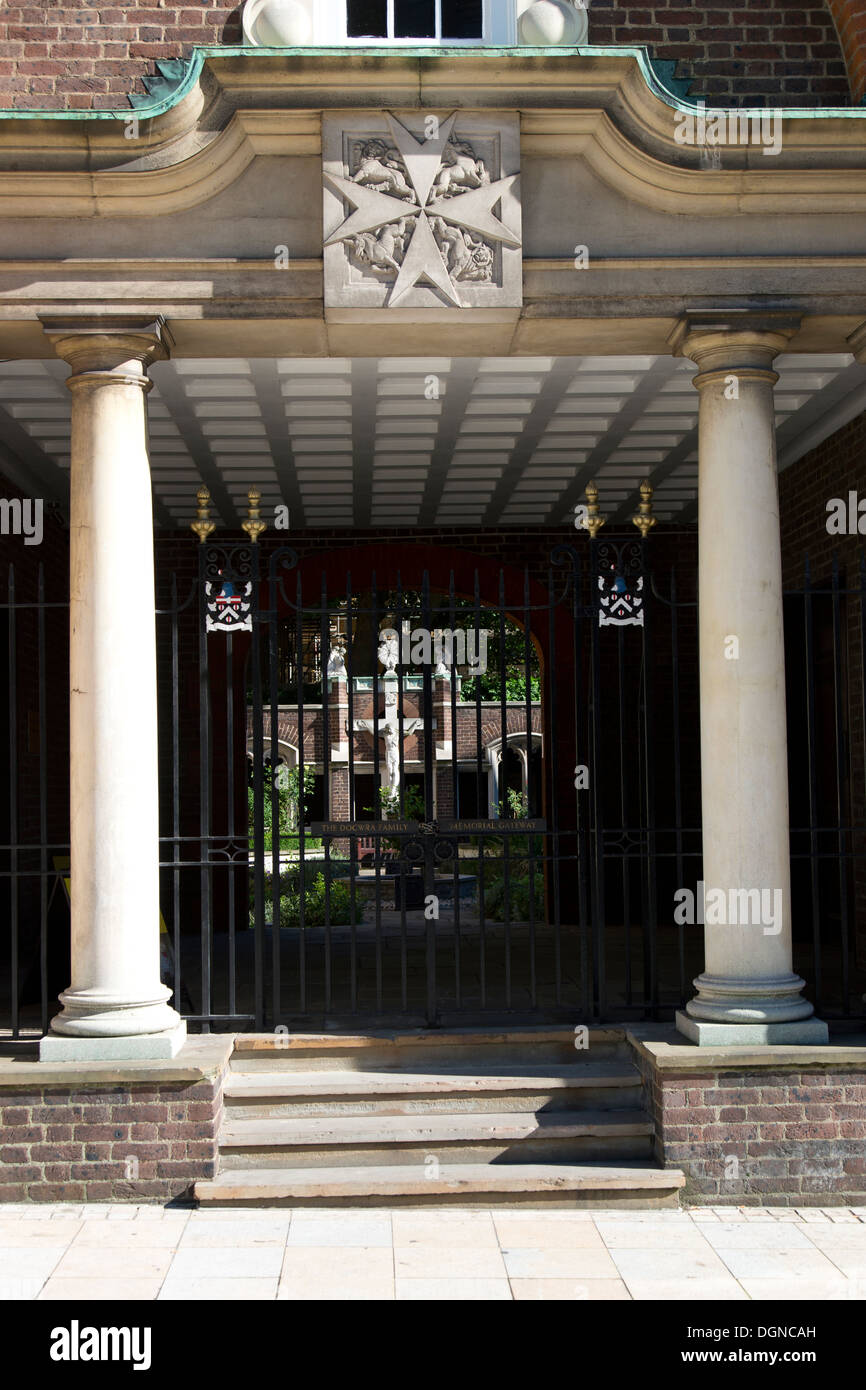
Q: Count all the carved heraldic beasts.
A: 4